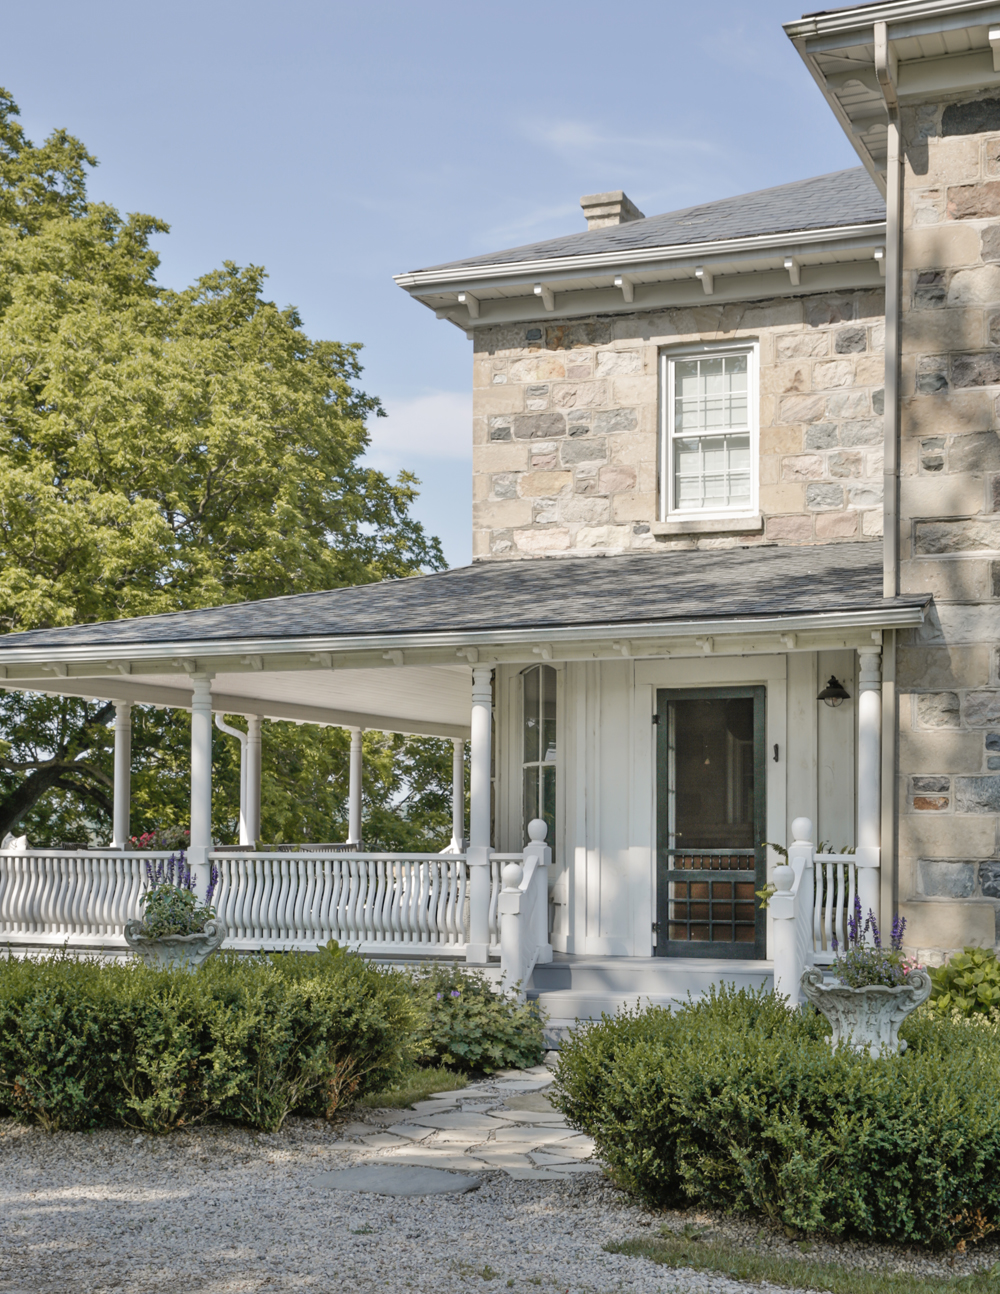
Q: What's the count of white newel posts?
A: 4